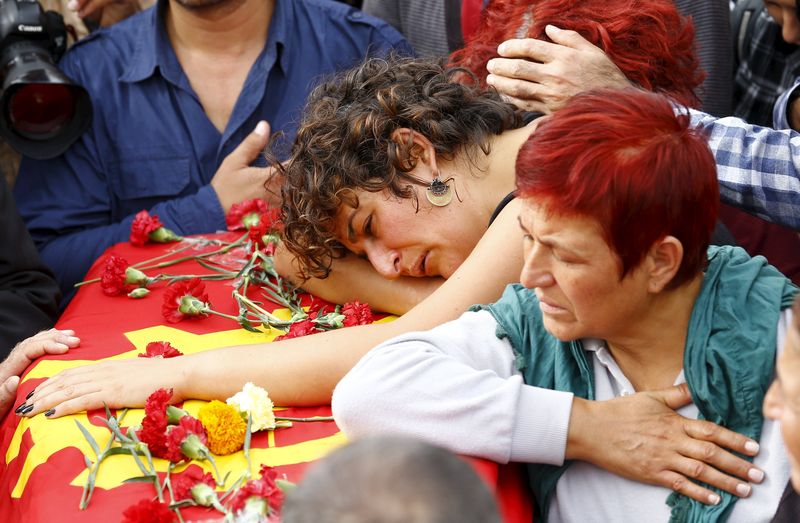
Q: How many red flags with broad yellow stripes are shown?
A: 1